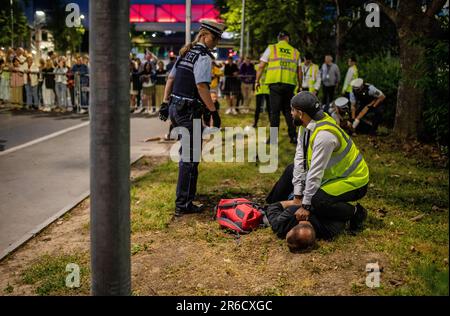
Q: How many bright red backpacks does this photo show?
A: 1